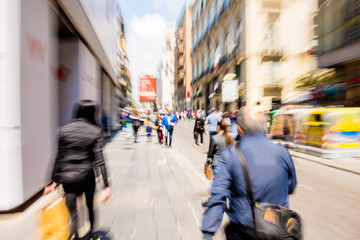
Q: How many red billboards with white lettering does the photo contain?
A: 1